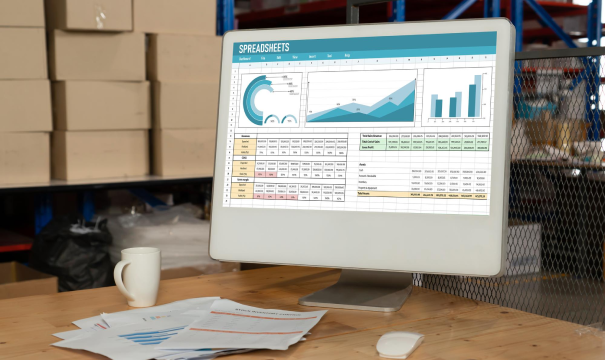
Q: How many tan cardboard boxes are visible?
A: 13